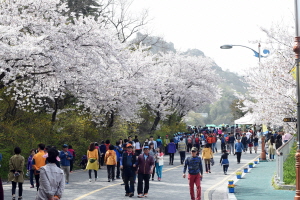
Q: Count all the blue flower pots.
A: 6